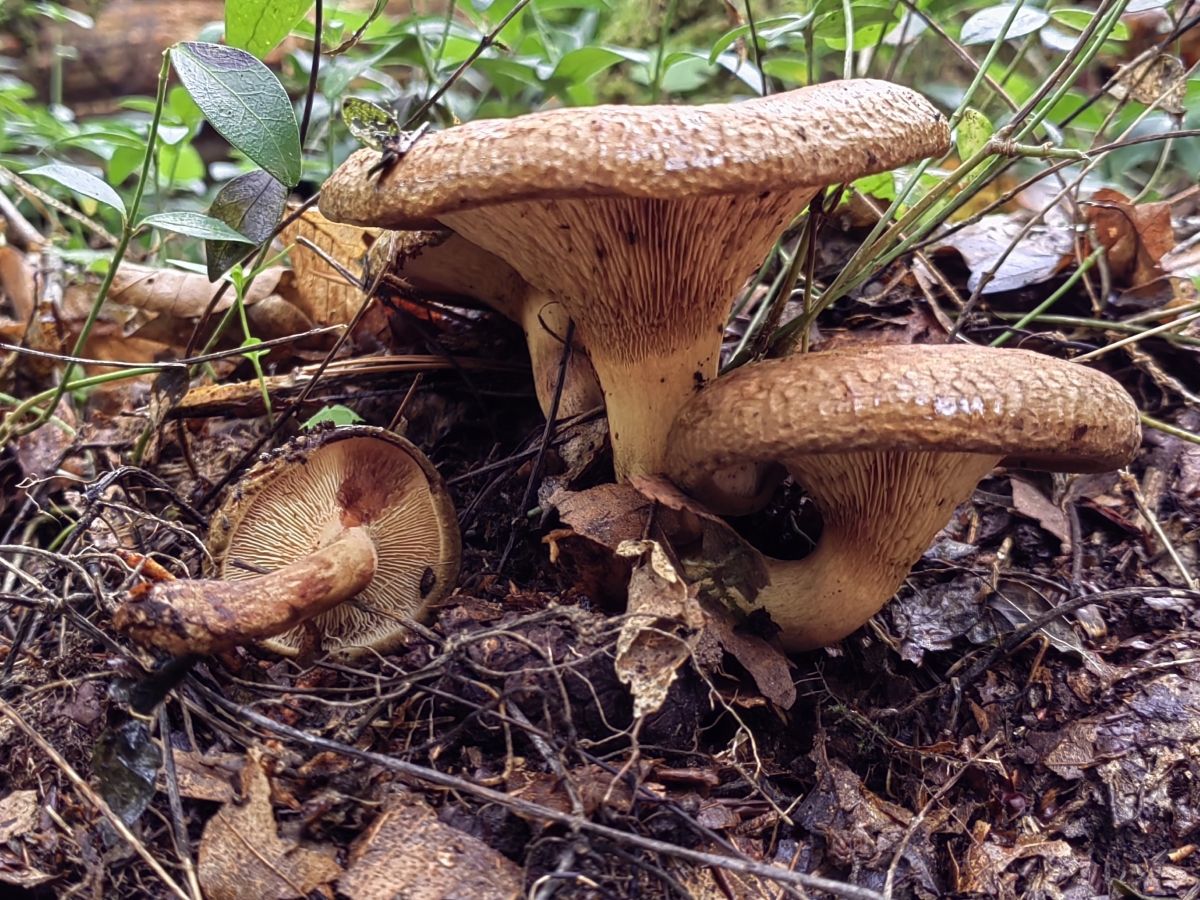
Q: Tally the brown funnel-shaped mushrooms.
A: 4